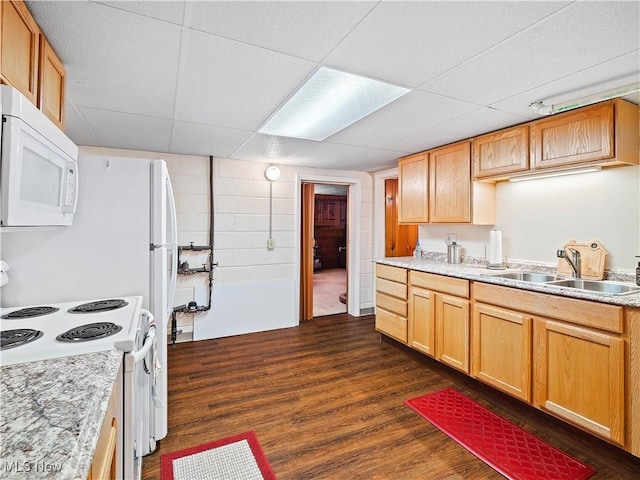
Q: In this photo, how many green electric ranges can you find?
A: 0